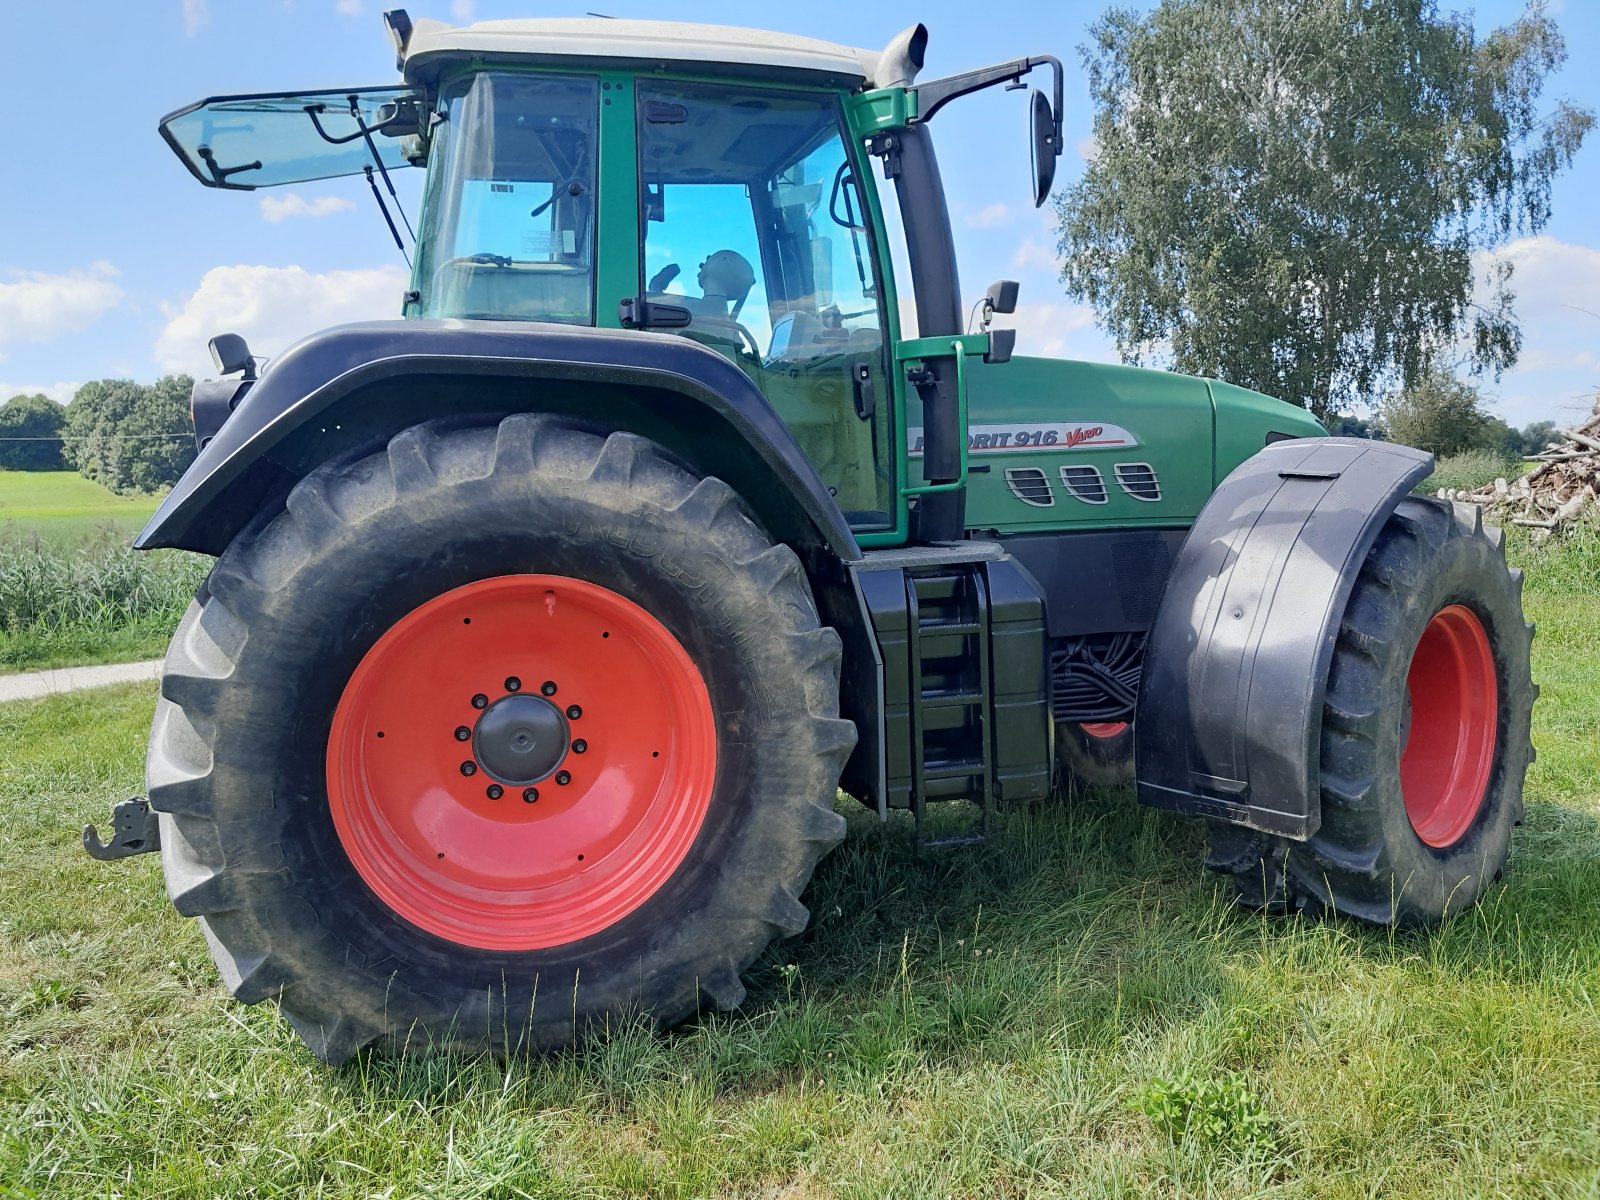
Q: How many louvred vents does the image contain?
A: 3